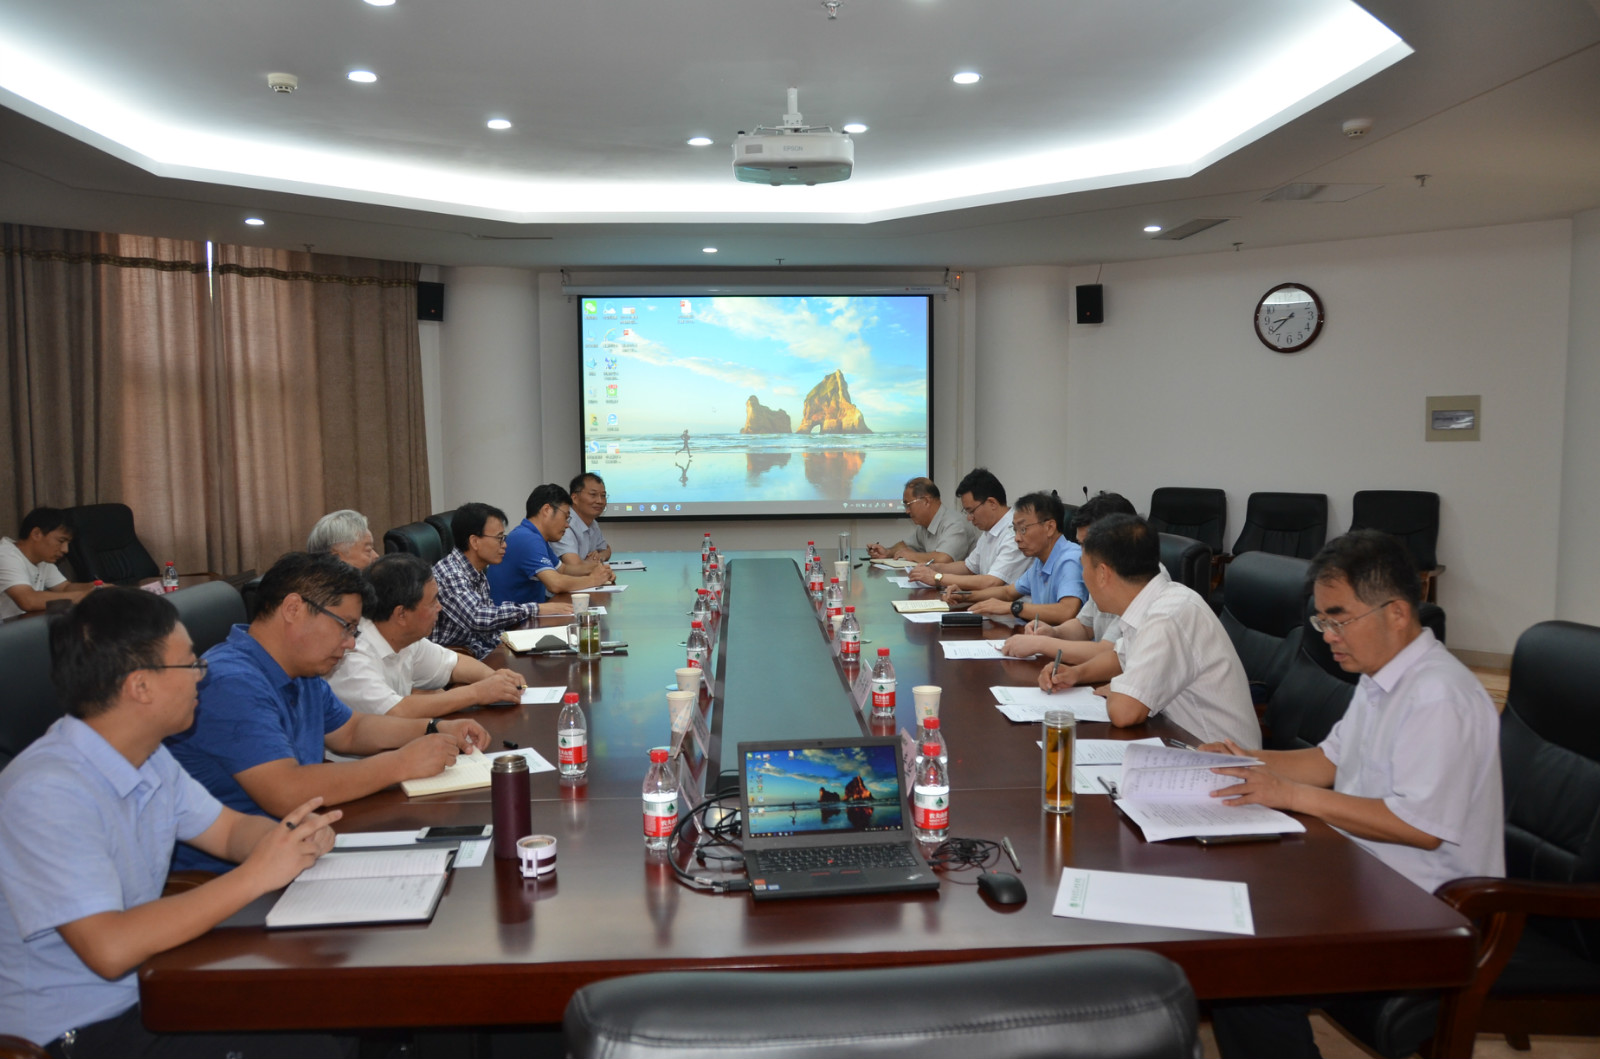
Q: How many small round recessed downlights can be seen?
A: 9